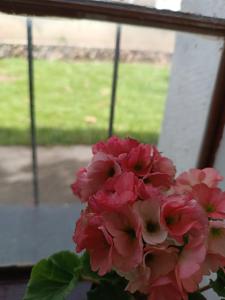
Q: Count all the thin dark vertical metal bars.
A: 2